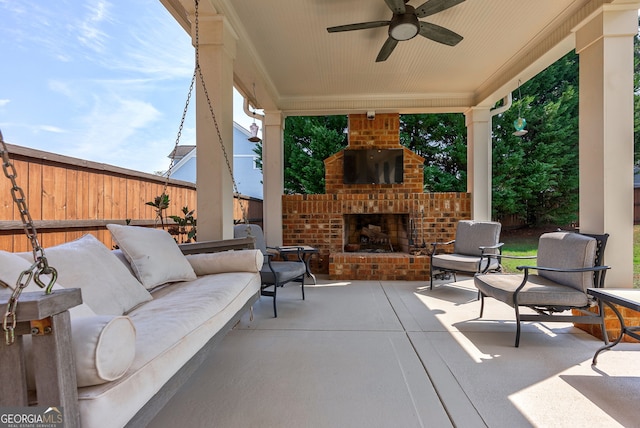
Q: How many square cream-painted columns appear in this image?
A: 4